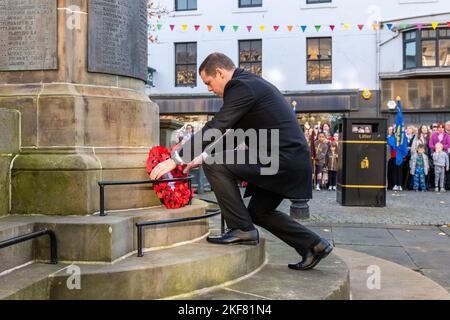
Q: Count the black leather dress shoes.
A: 2